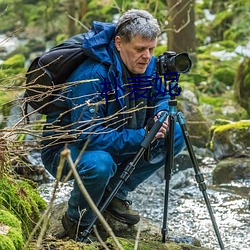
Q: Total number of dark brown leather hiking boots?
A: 2